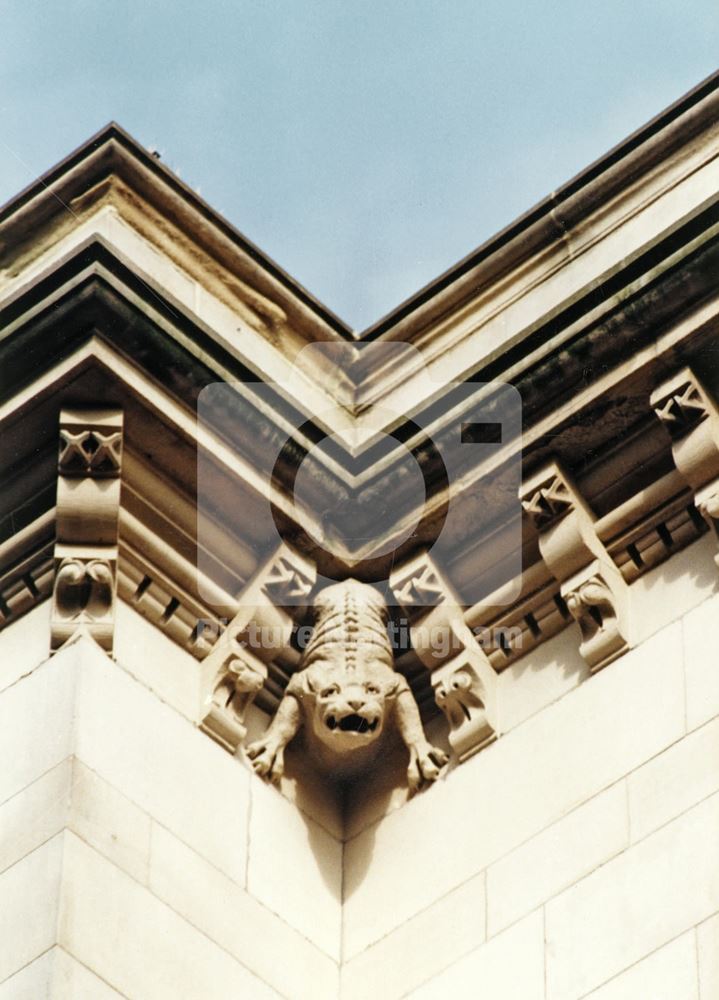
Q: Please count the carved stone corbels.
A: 5